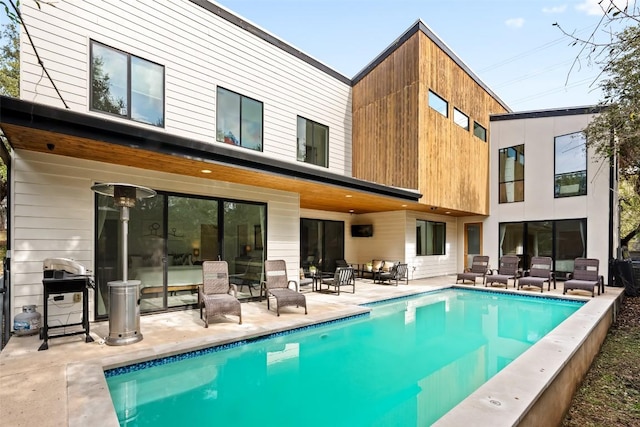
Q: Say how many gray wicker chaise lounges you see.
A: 6